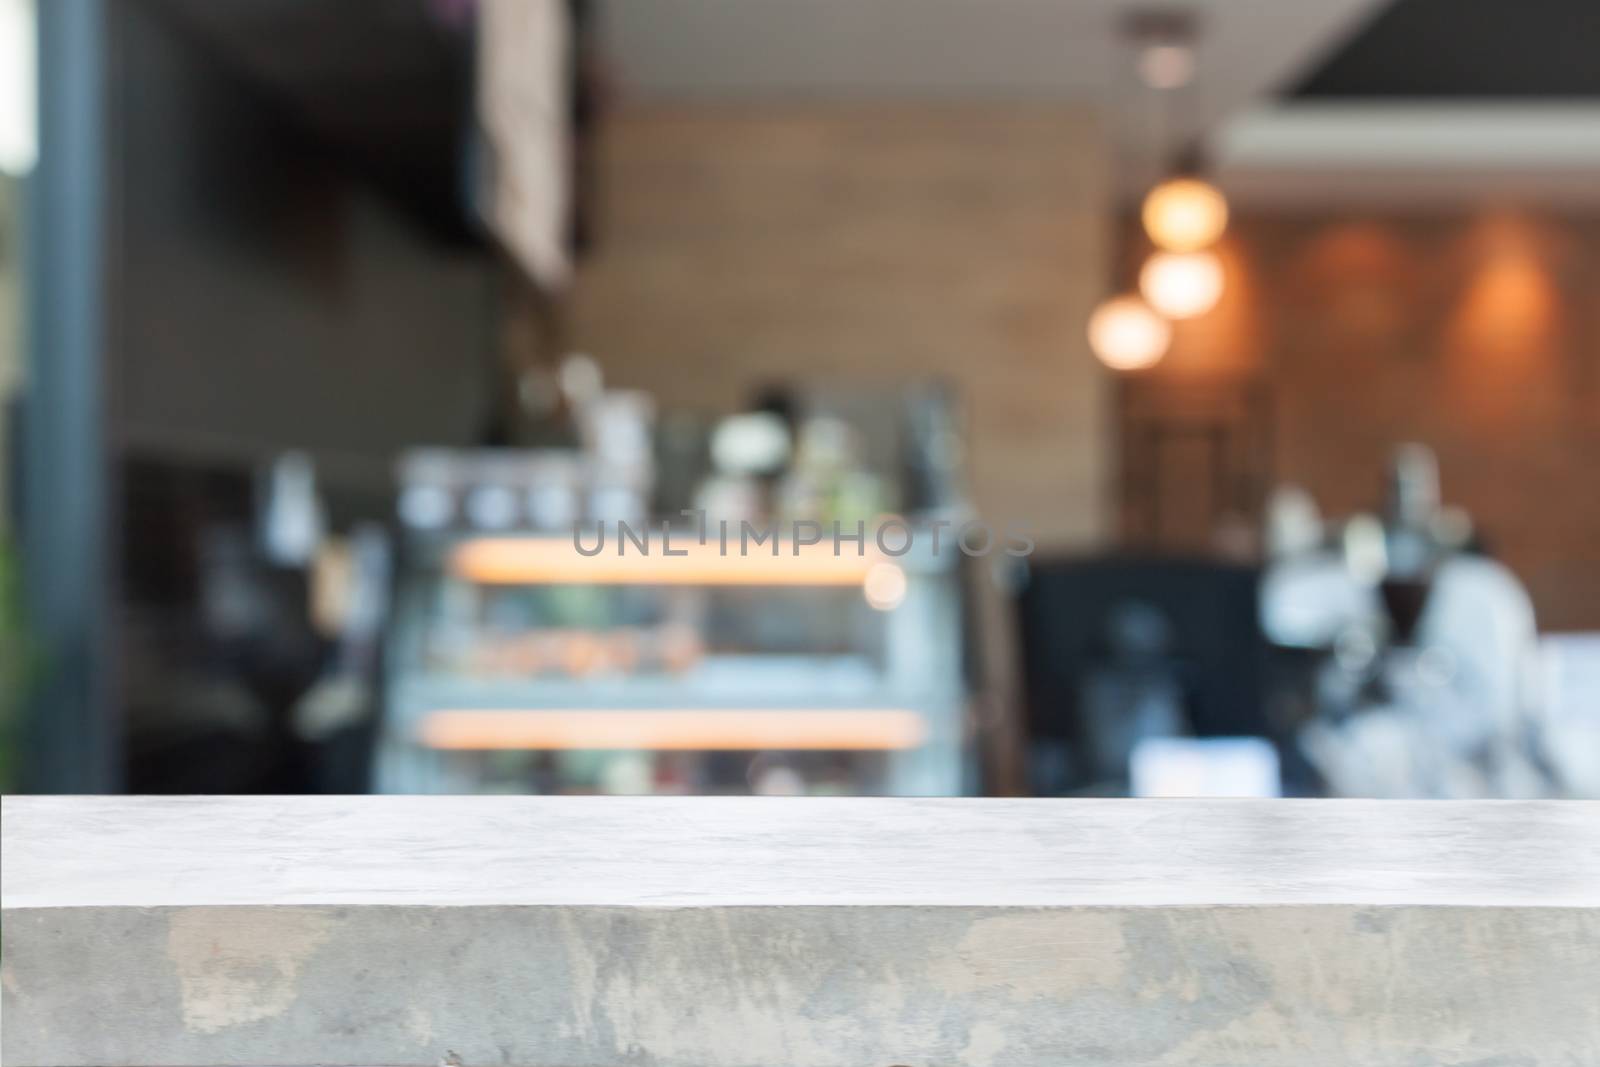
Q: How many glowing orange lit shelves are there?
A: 2